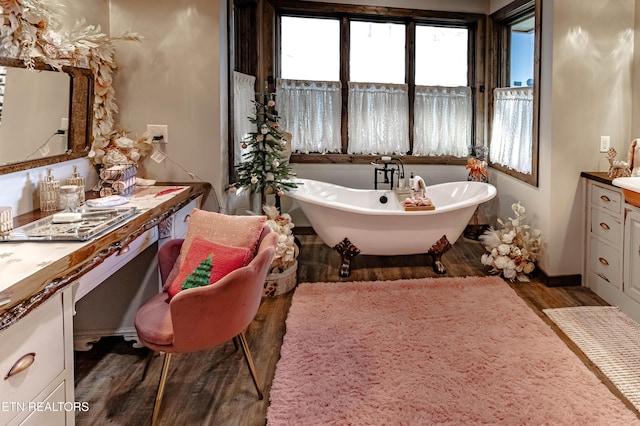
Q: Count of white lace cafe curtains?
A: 5